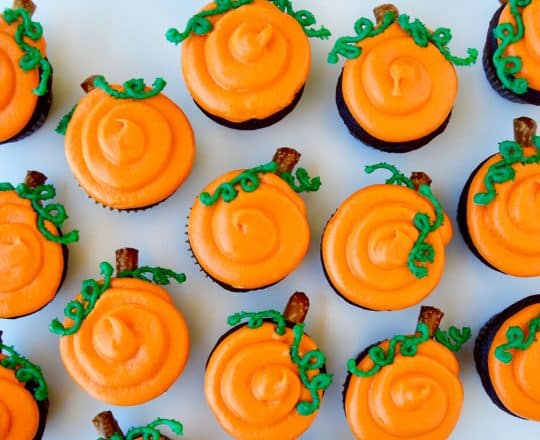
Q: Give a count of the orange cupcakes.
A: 15